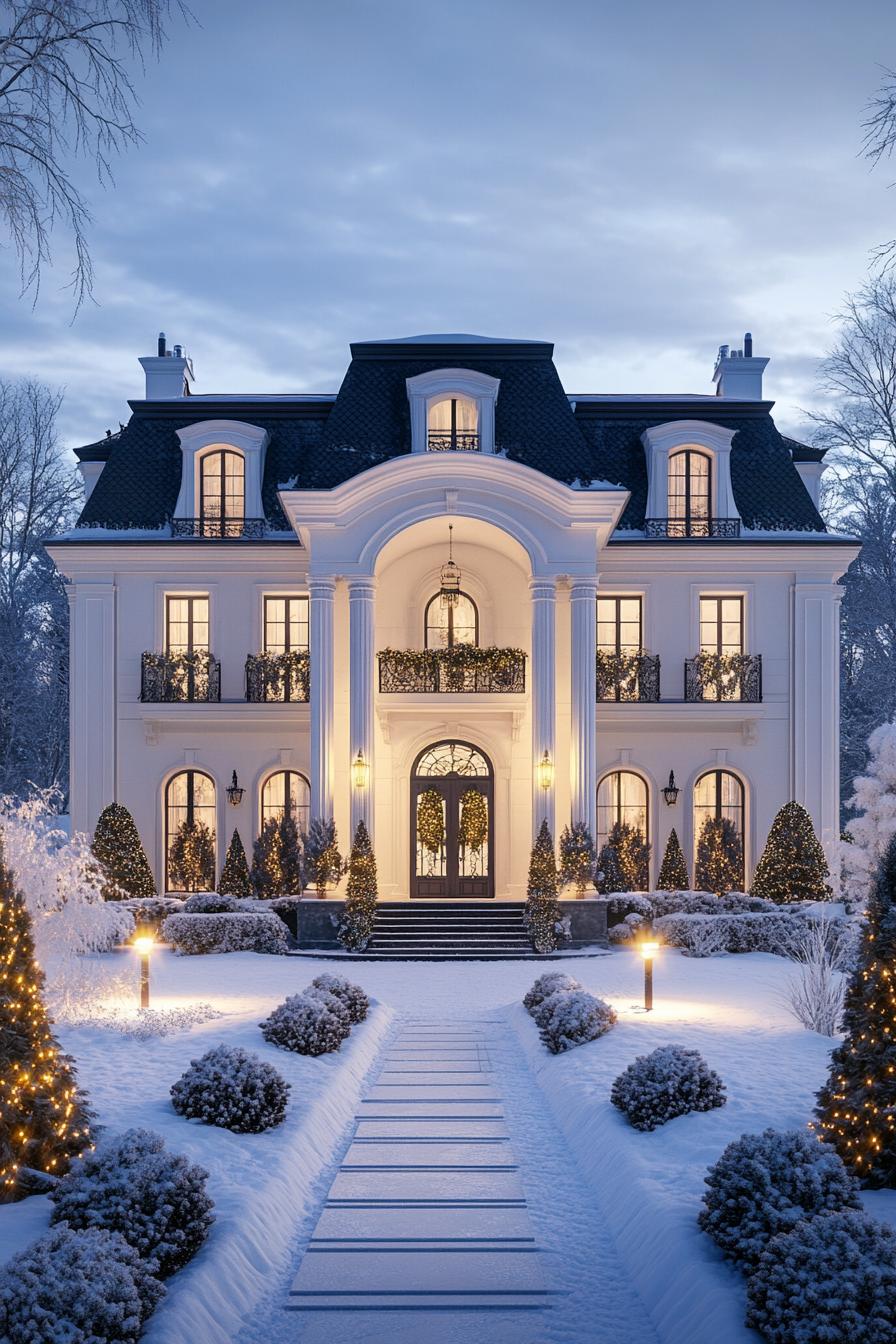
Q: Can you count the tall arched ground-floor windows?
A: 4